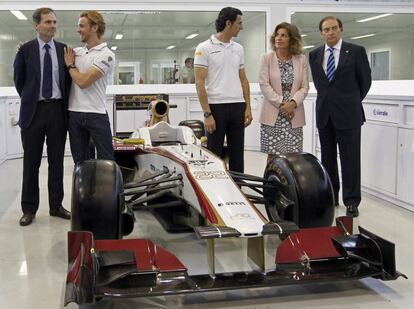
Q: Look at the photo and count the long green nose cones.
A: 0